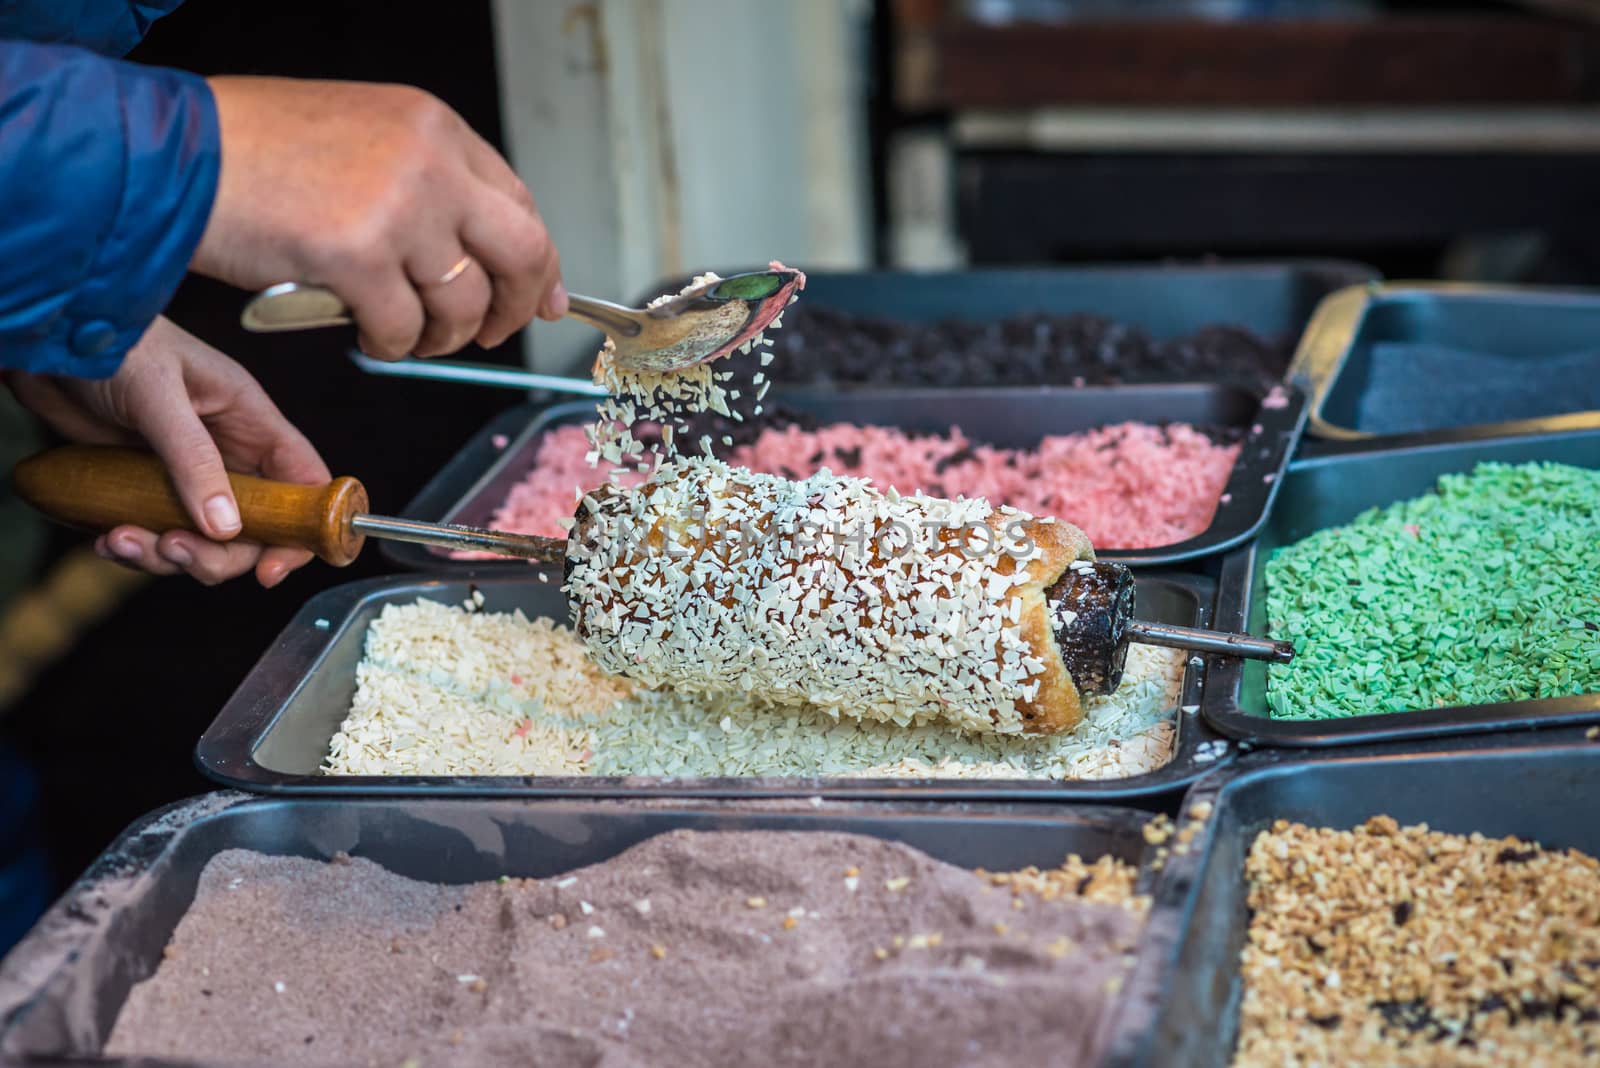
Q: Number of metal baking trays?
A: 7